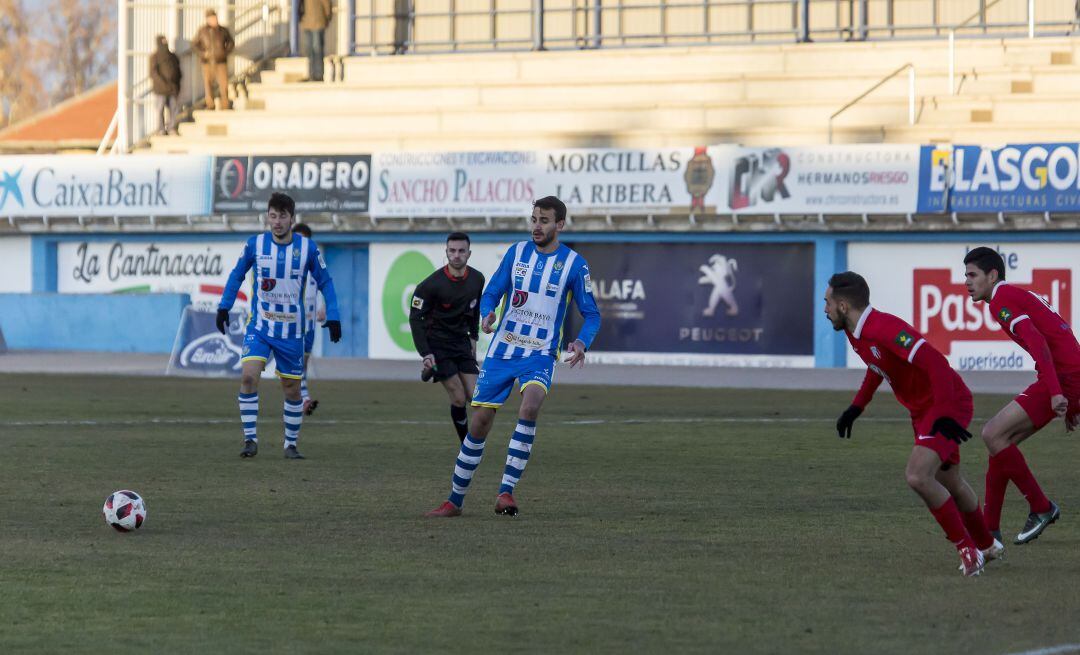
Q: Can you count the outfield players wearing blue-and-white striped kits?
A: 3